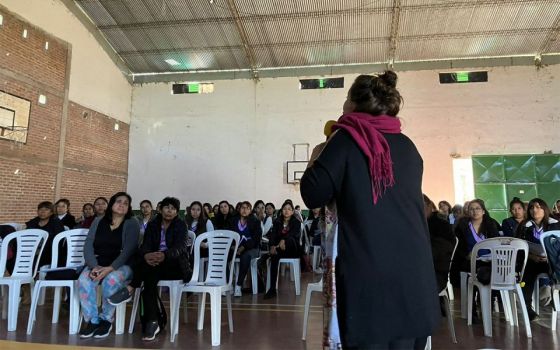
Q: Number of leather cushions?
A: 0